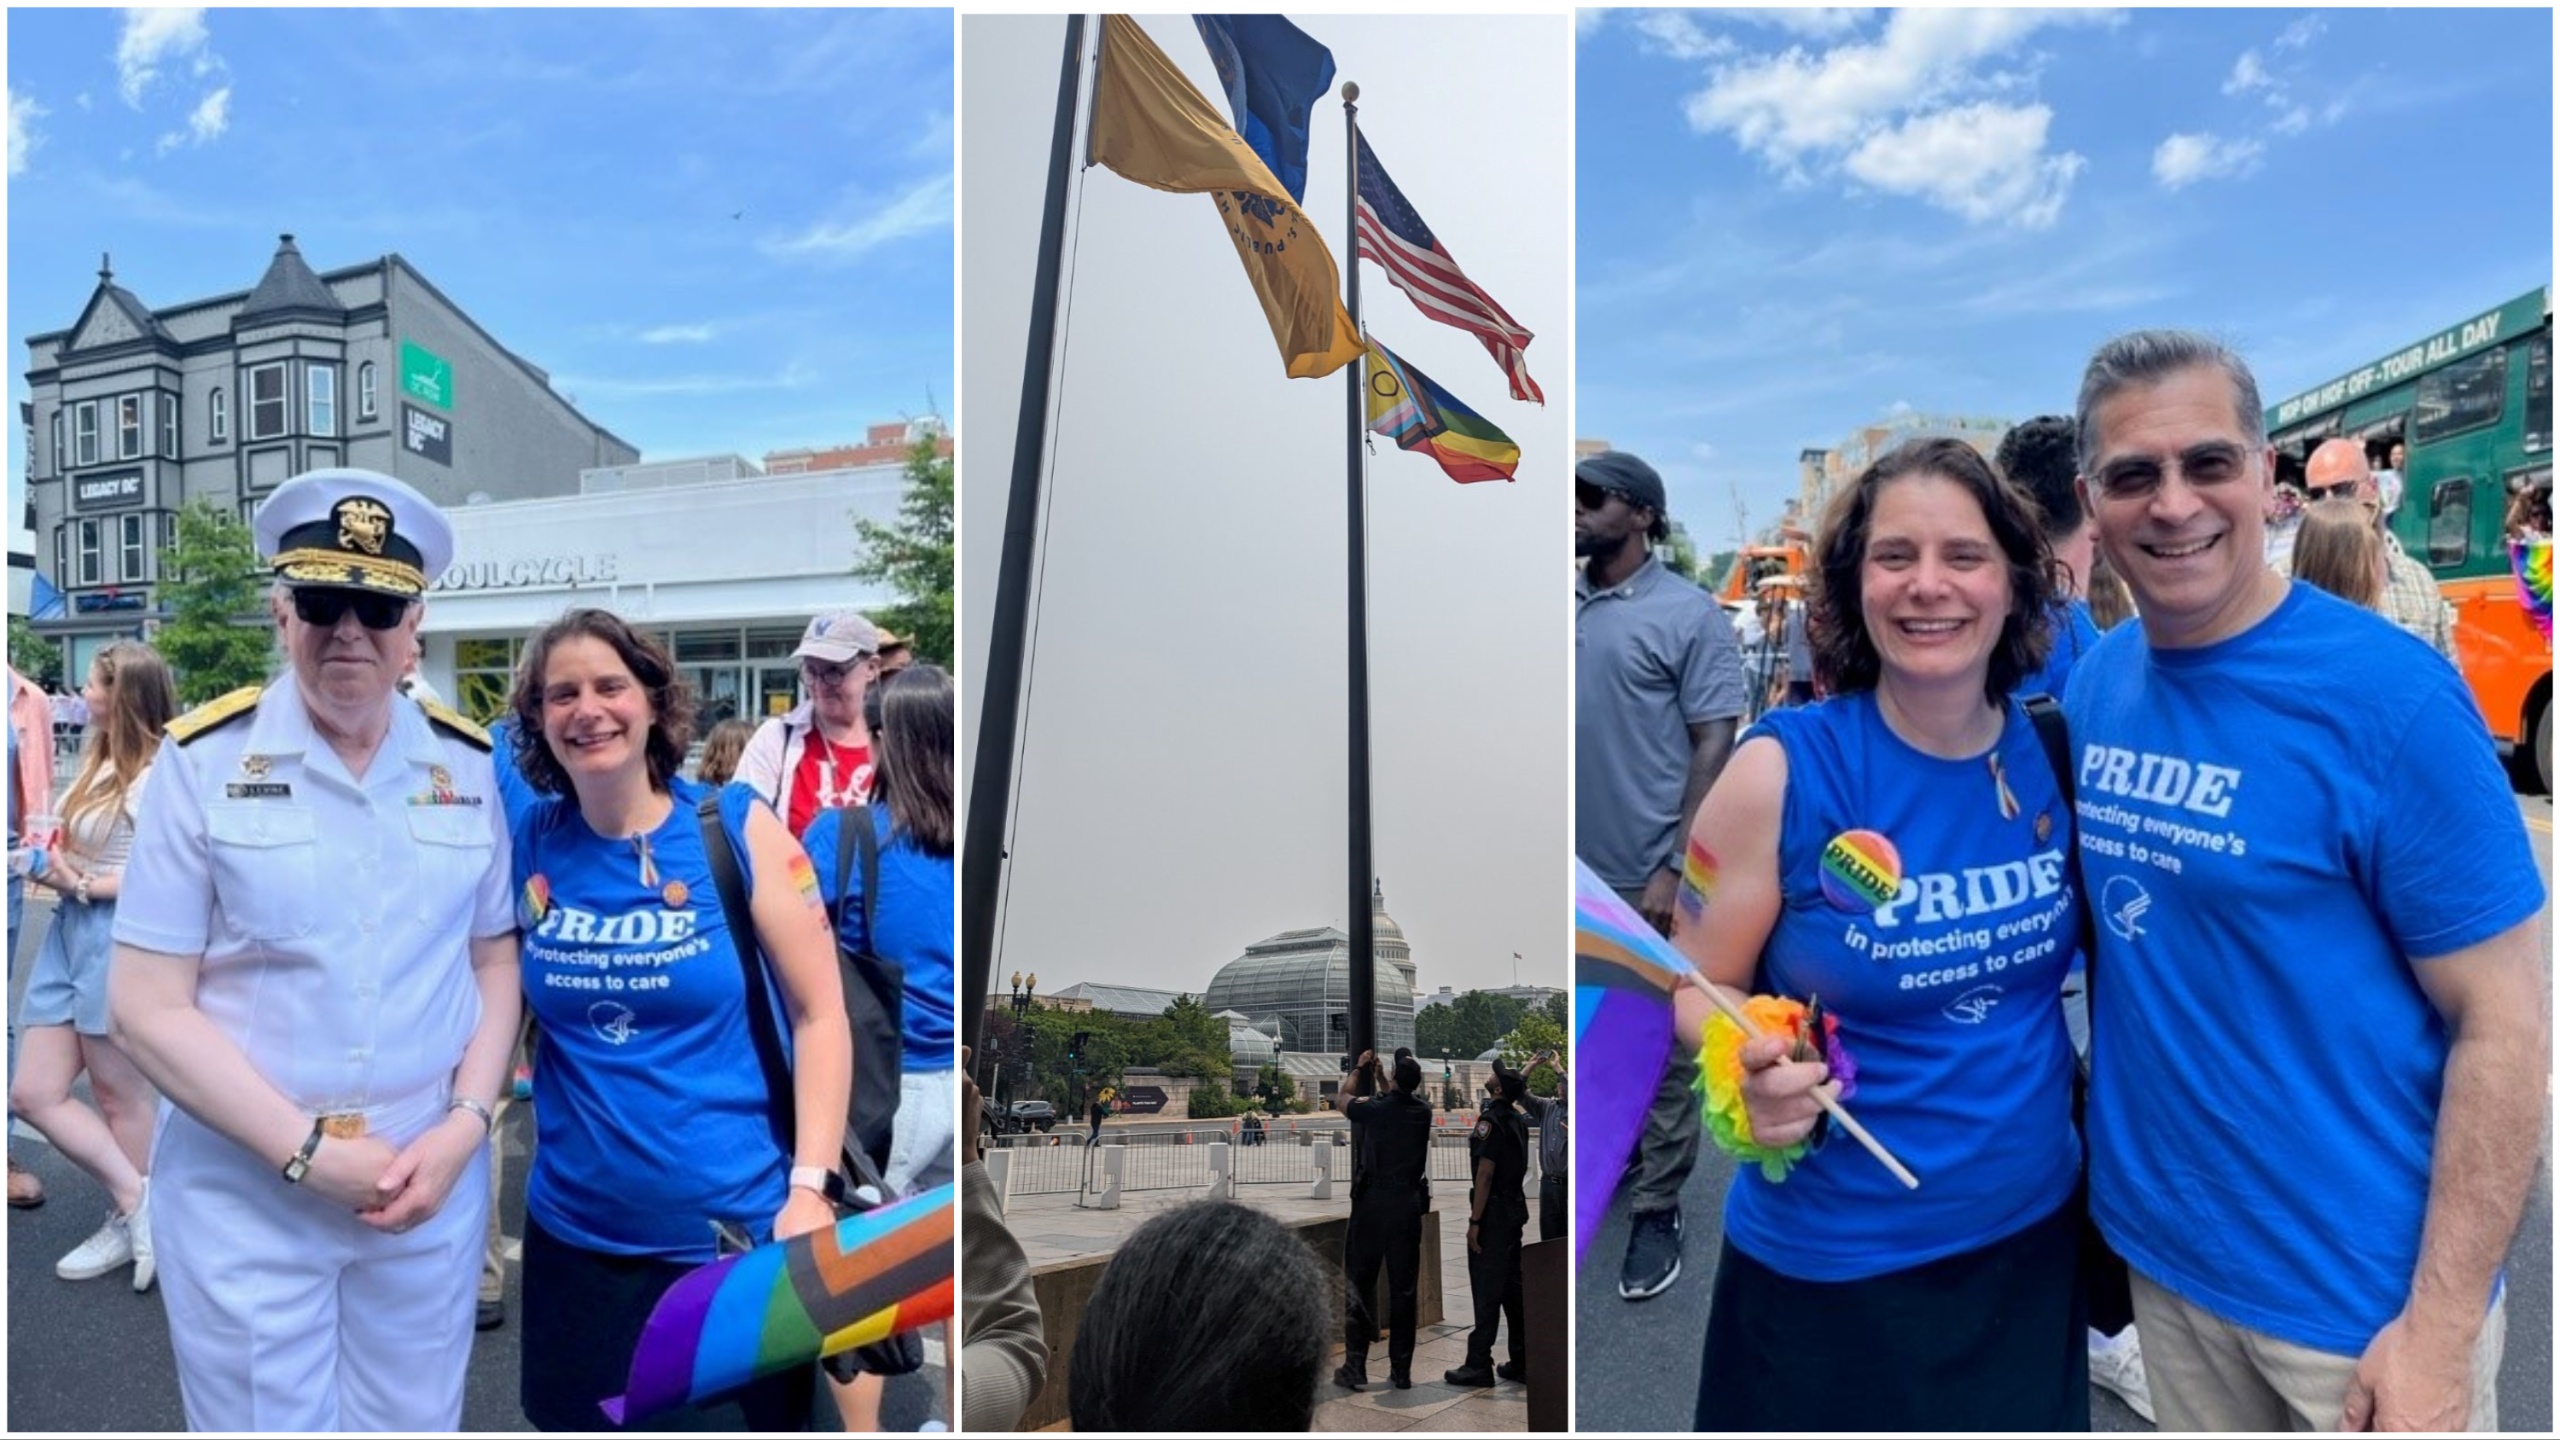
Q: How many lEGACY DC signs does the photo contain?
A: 2